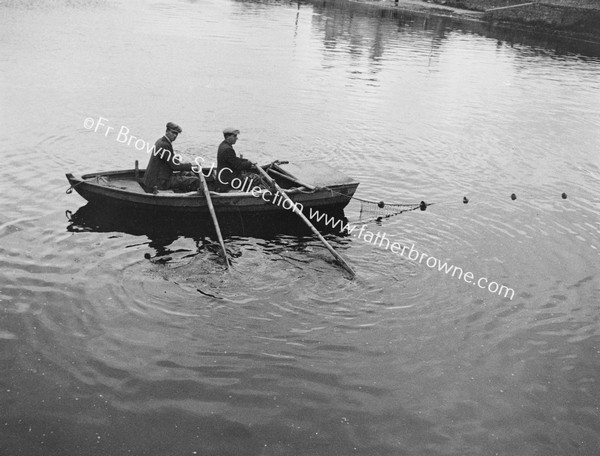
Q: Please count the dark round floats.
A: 5